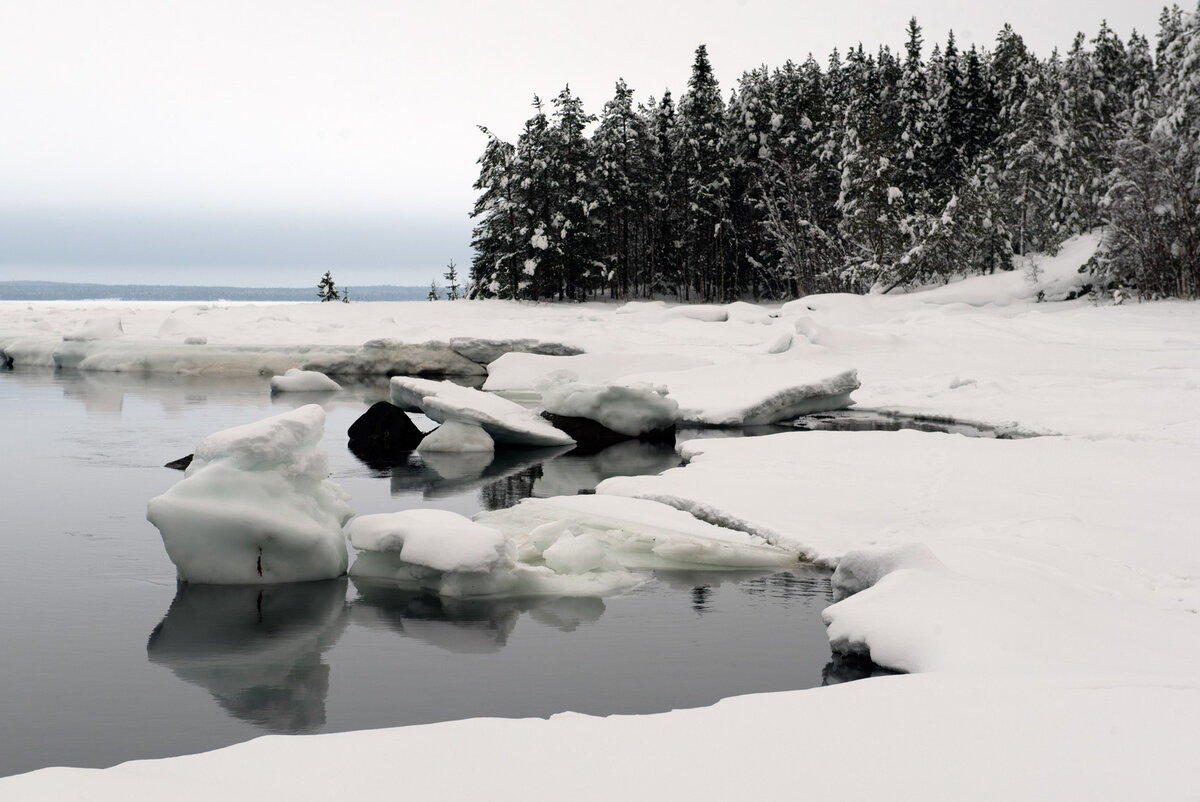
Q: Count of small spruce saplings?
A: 4